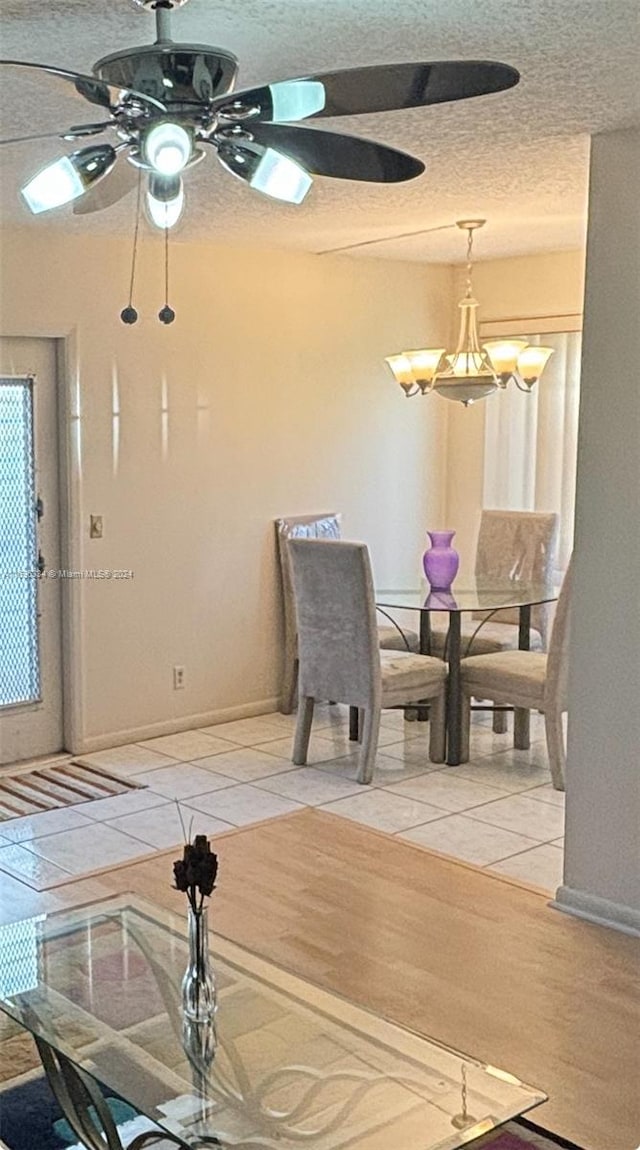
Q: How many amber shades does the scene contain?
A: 5